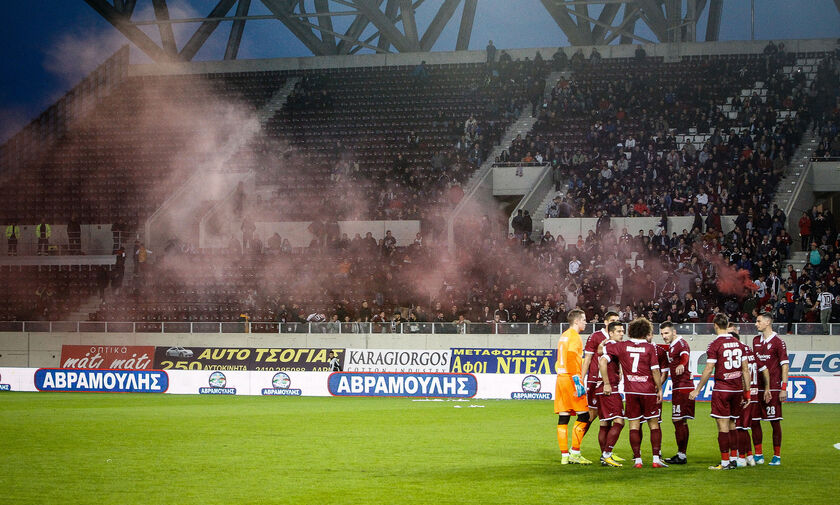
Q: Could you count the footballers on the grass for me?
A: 10